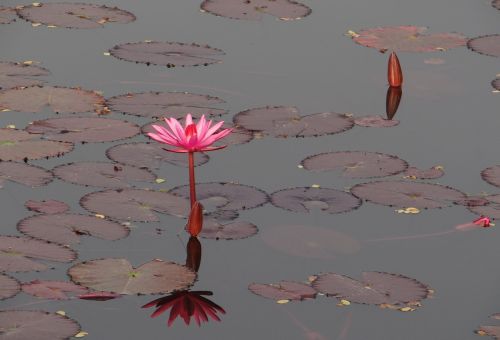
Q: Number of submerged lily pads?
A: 1